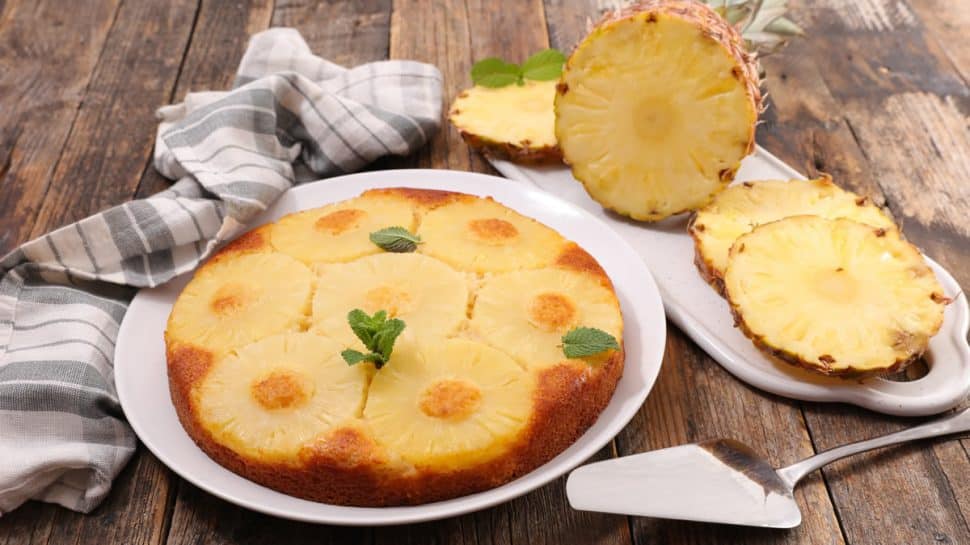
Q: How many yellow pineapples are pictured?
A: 11